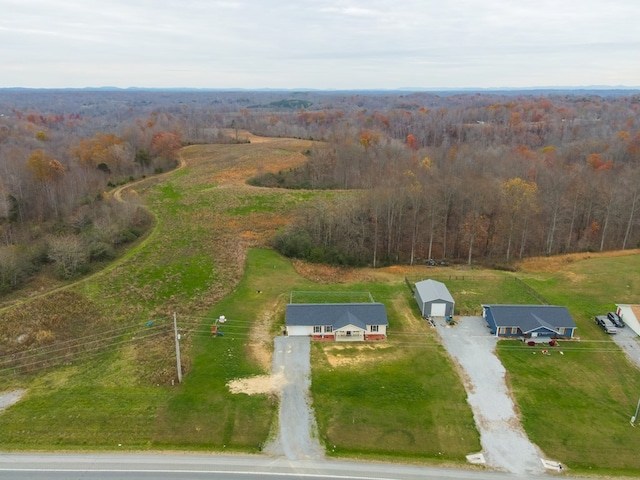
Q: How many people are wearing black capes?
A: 0